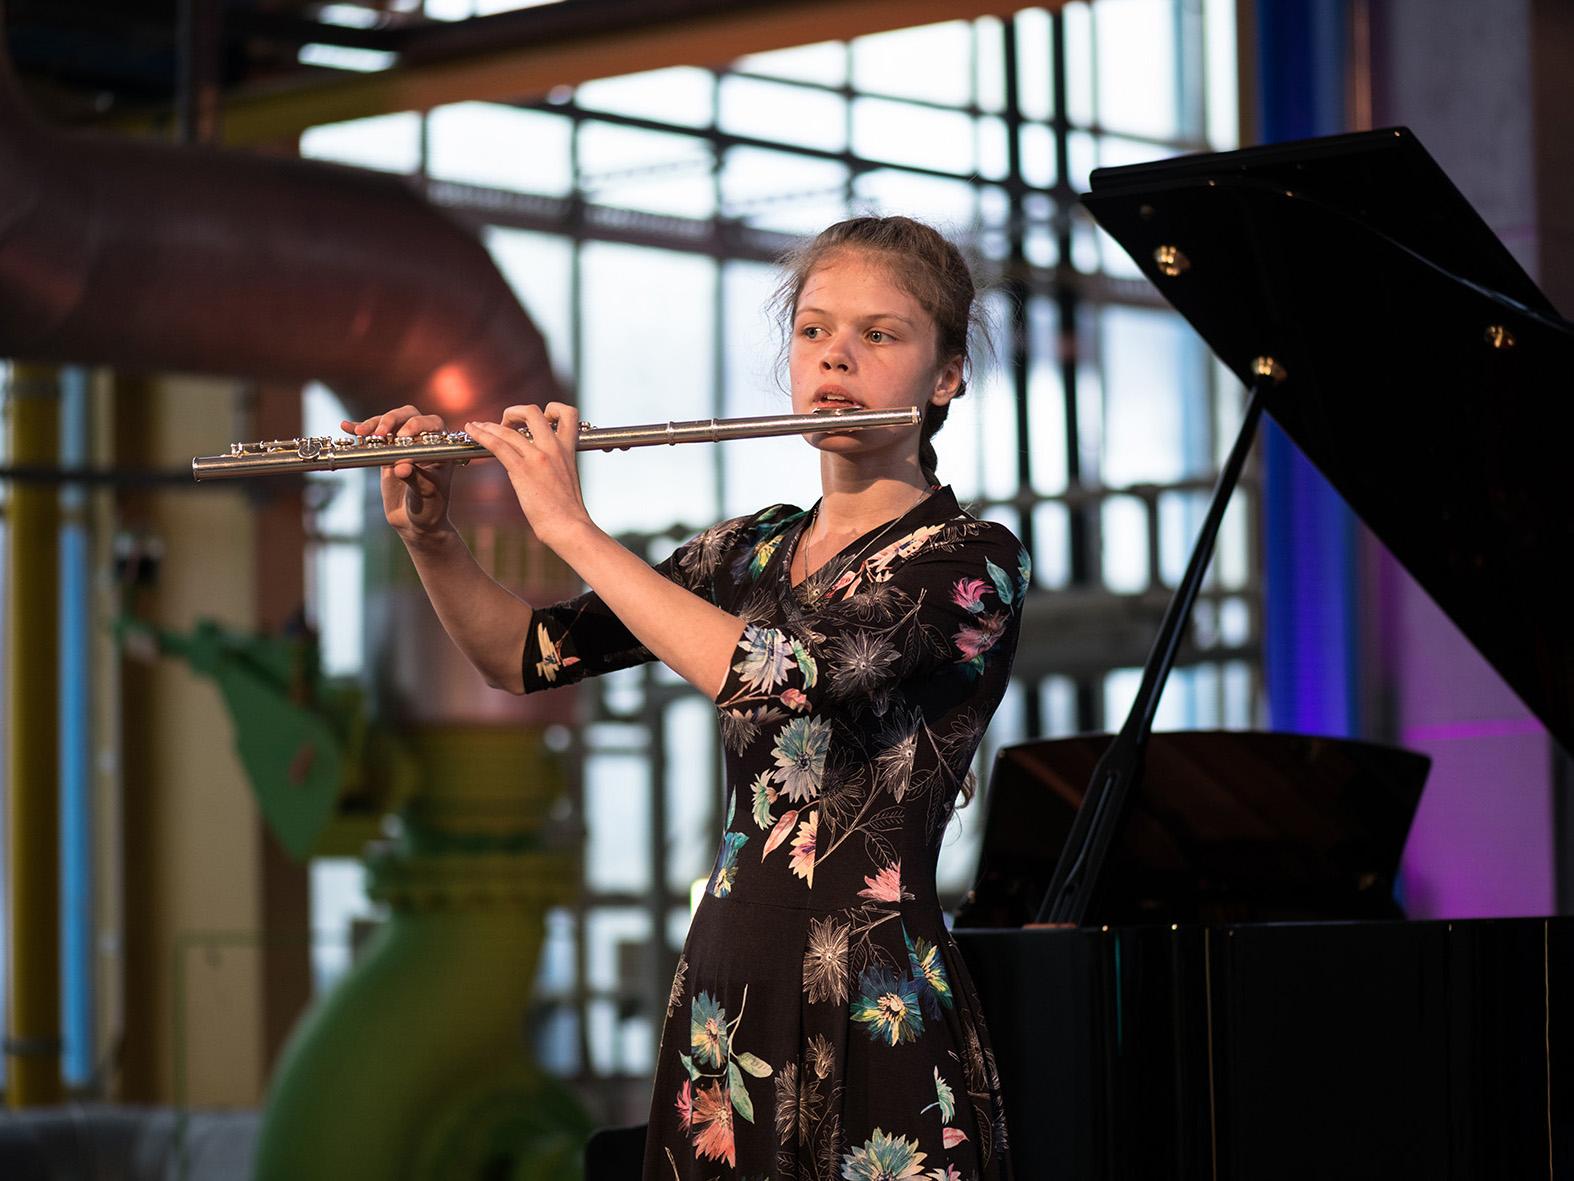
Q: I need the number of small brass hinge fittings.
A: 3